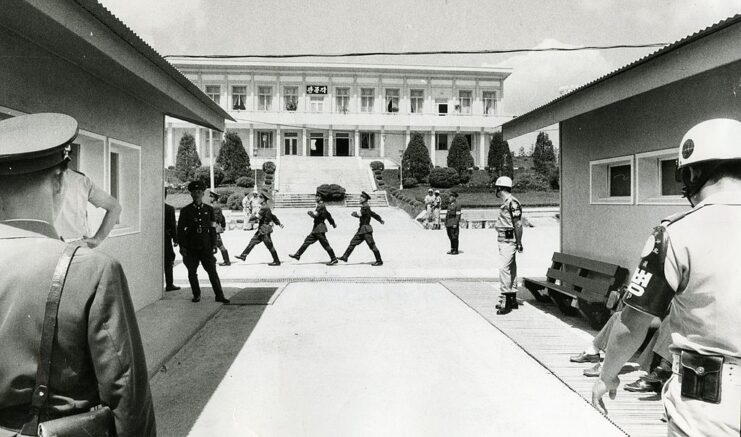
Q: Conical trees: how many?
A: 6